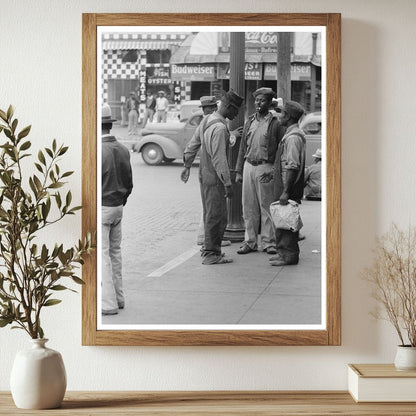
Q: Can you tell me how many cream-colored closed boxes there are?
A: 1